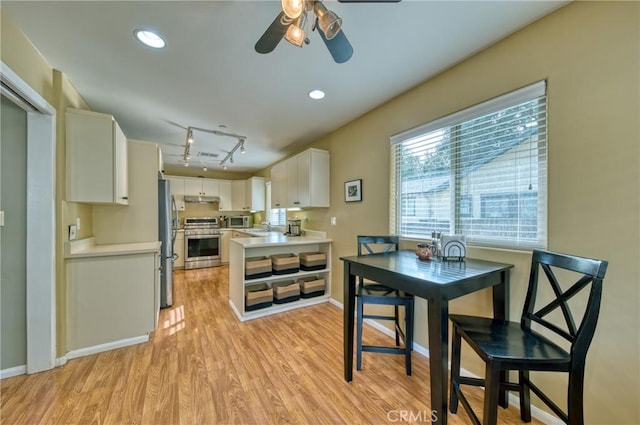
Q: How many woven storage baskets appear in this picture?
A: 6